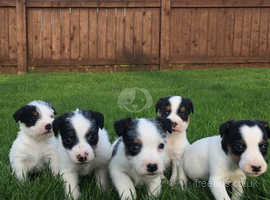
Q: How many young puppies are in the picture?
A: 5